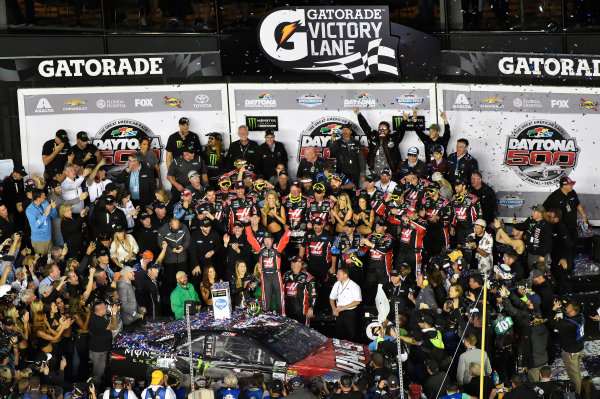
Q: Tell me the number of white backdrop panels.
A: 3